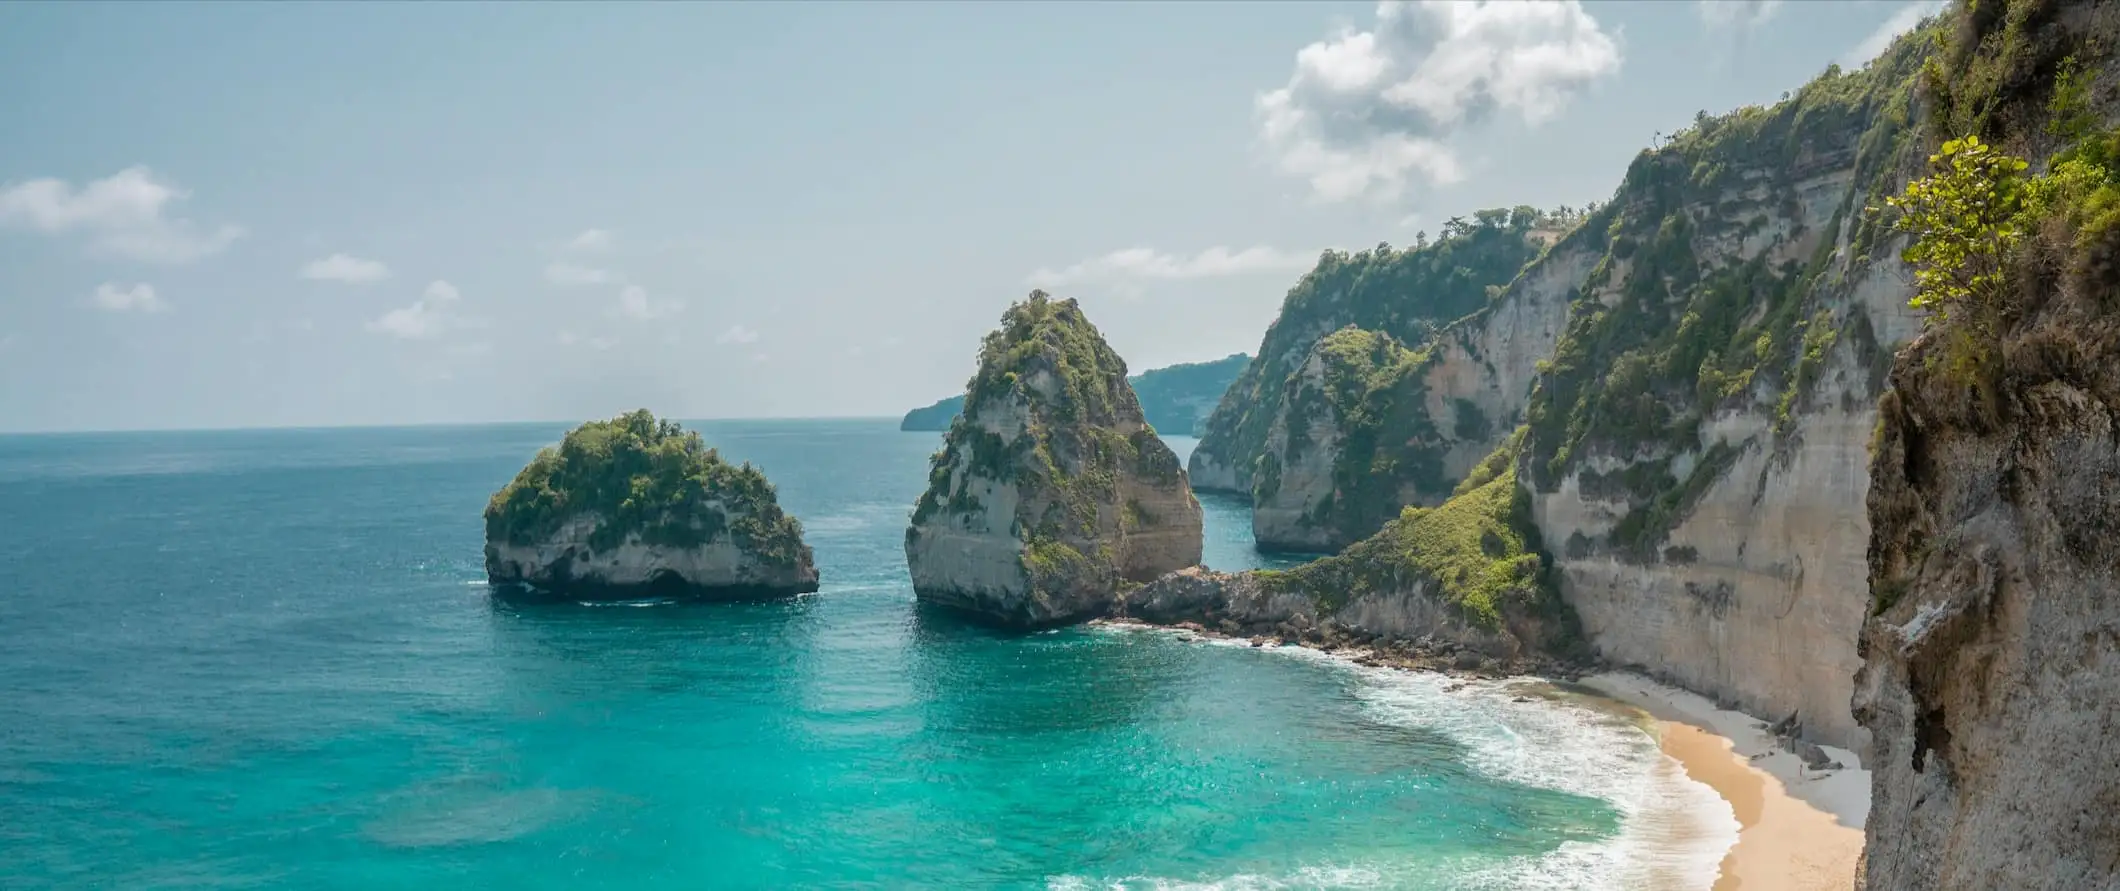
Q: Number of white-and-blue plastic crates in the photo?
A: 0